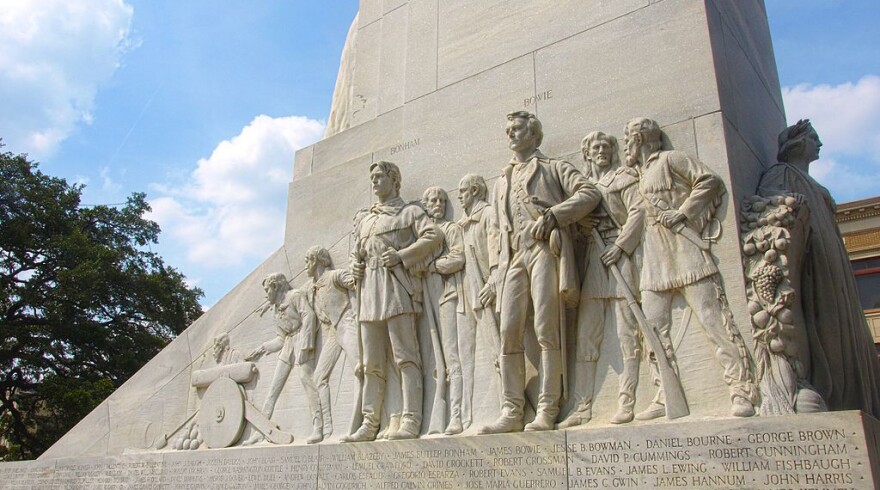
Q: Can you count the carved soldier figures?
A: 9